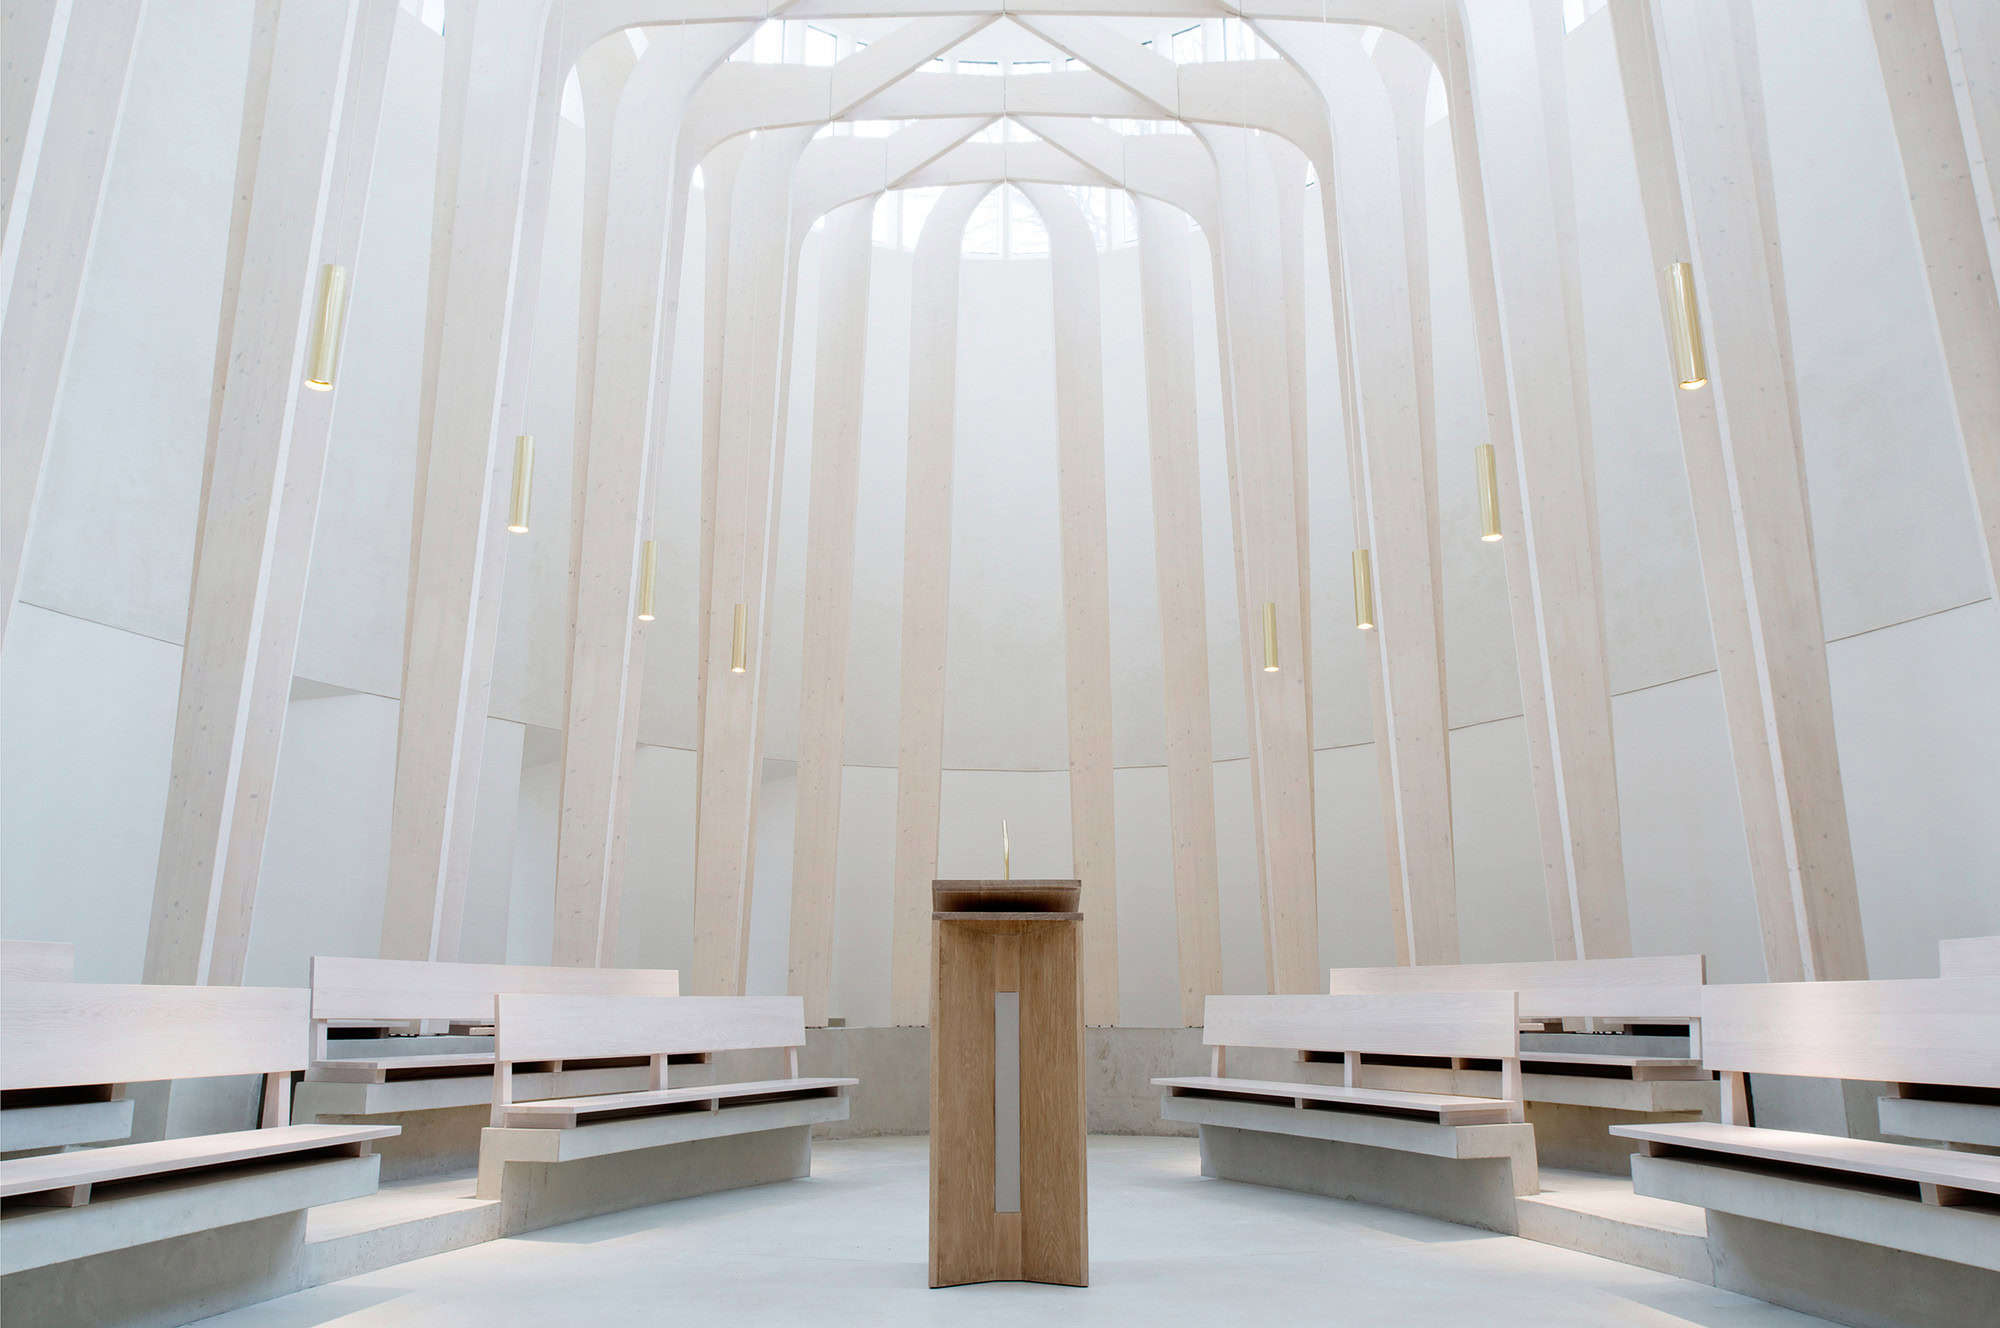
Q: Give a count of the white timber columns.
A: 14